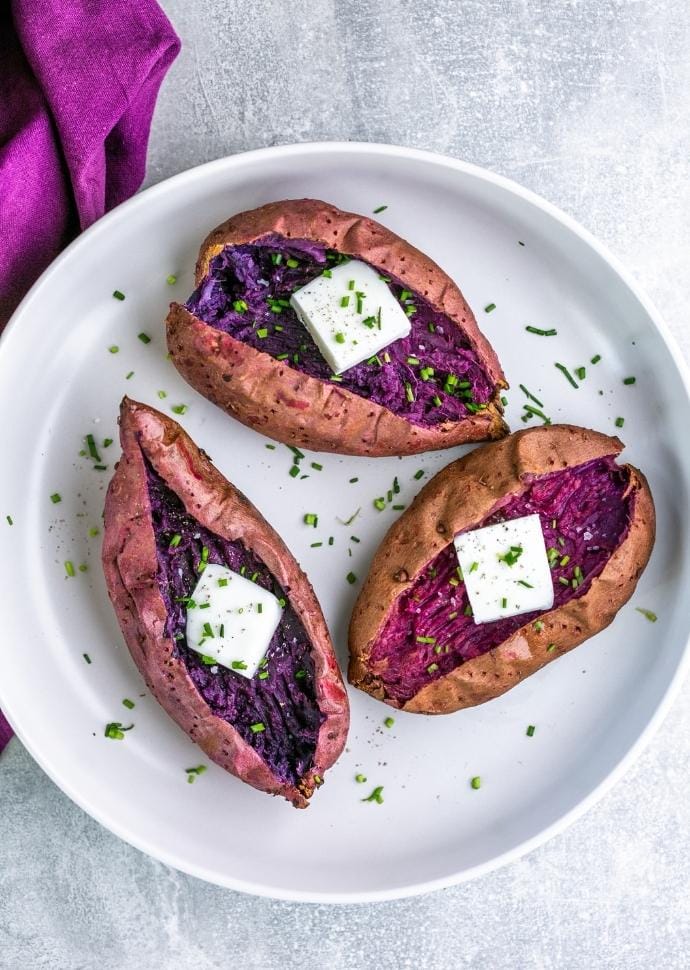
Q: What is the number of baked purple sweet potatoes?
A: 3